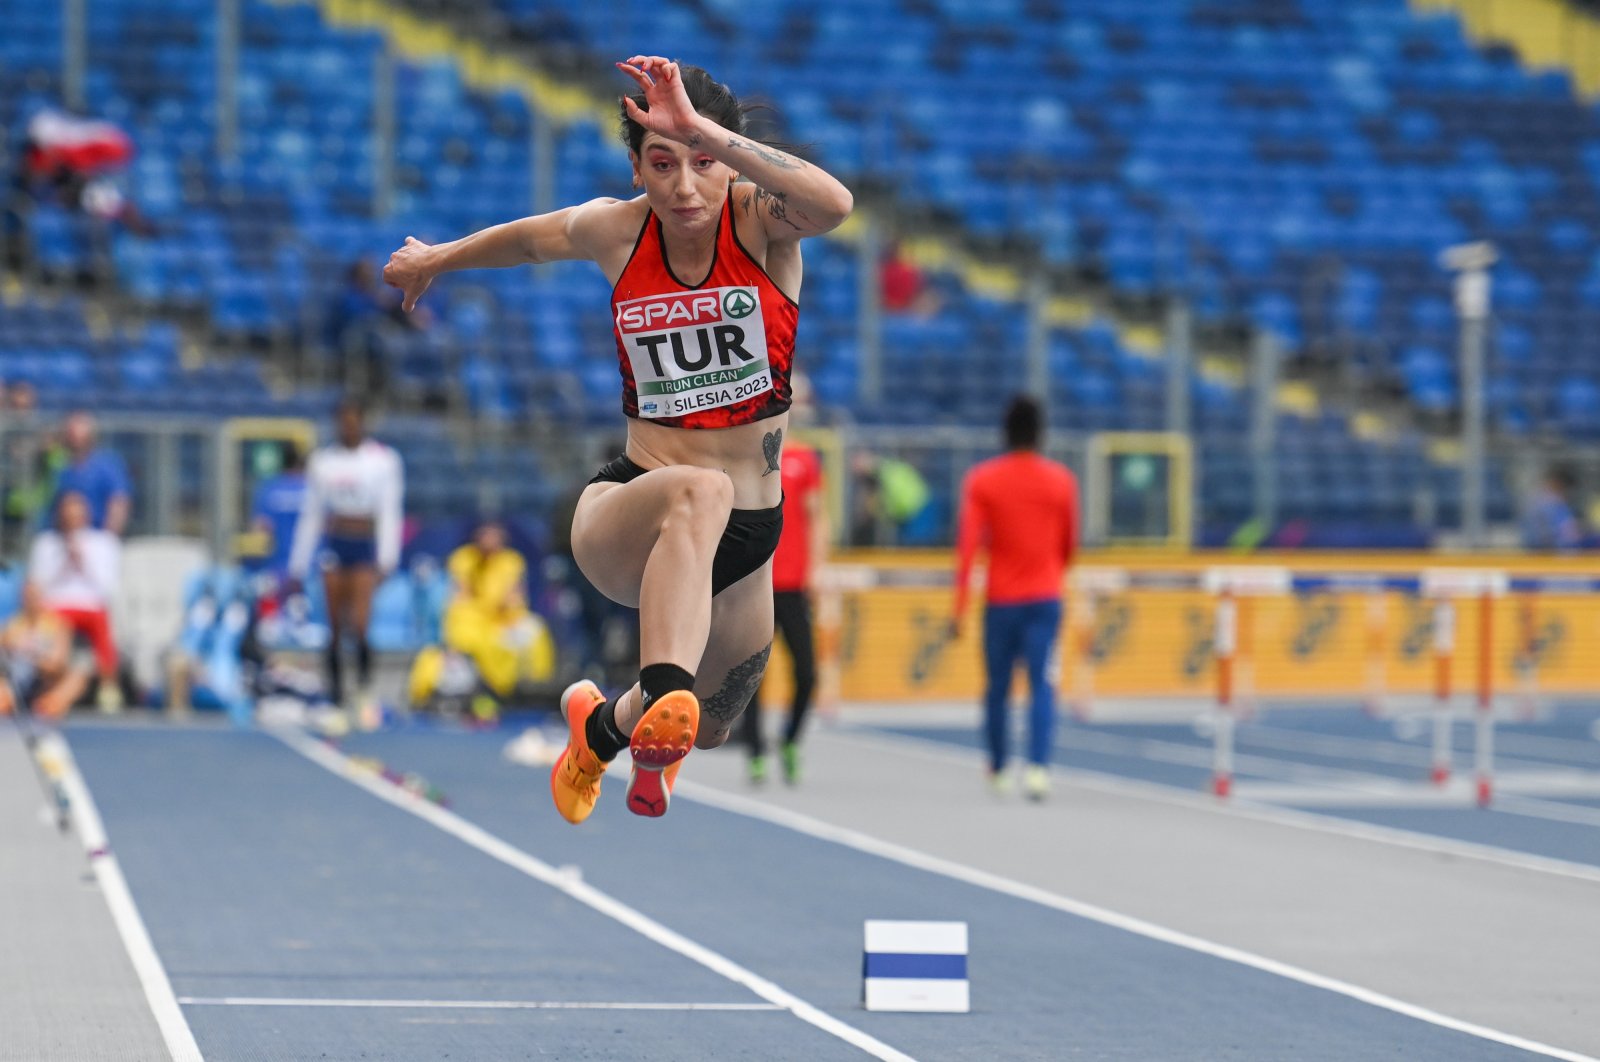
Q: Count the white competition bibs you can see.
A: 1